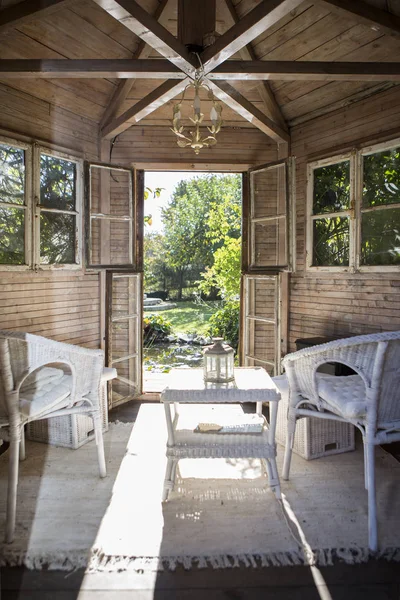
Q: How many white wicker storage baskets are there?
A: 2